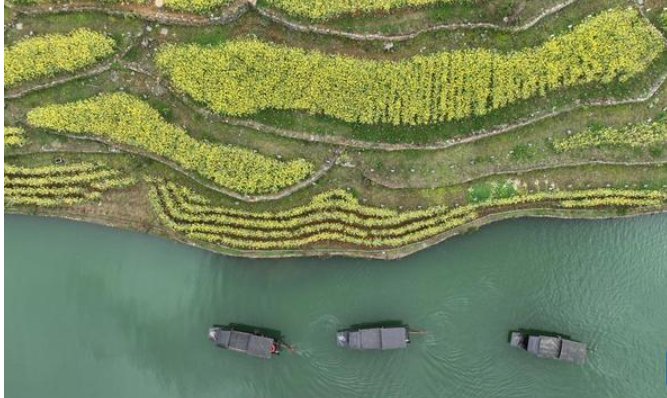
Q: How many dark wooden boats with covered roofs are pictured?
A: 3